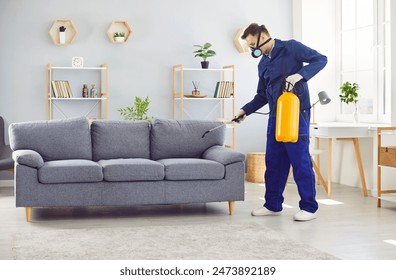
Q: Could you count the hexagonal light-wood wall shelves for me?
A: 3